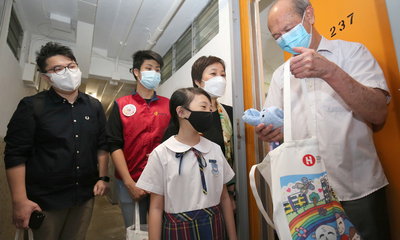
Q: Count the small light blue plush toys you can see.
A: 1